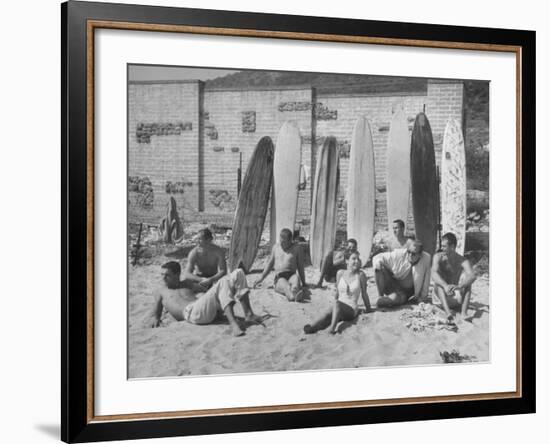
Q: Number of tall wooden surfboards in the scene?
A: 7